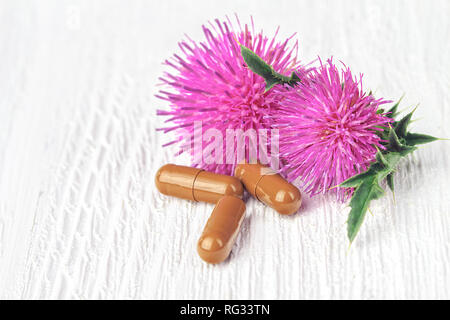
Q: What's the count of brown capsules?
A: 3